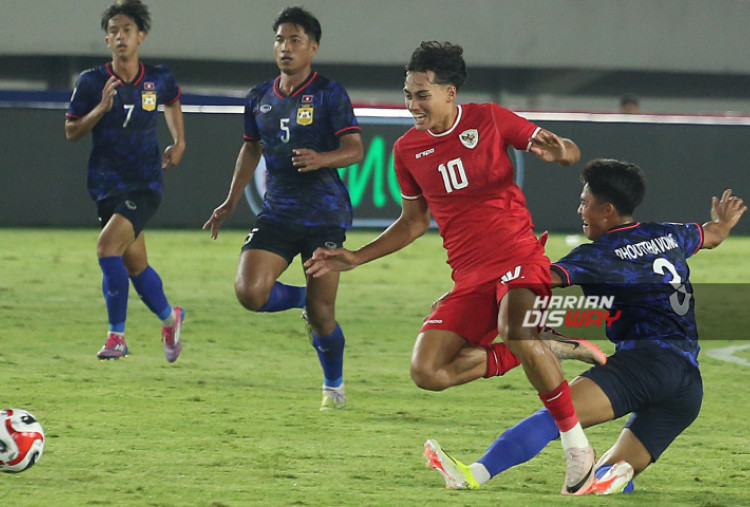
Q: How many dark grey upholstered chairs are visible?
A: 0